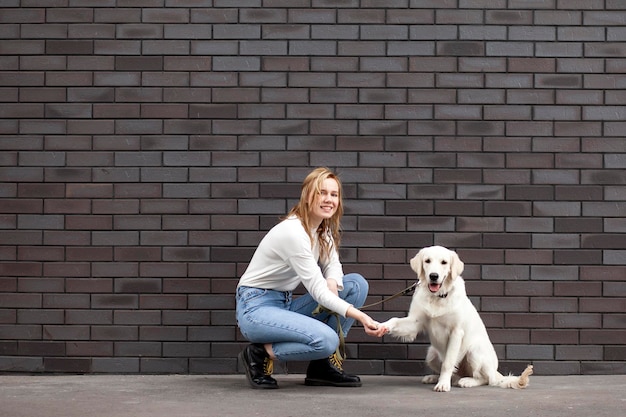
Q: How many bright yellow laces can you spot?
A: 2